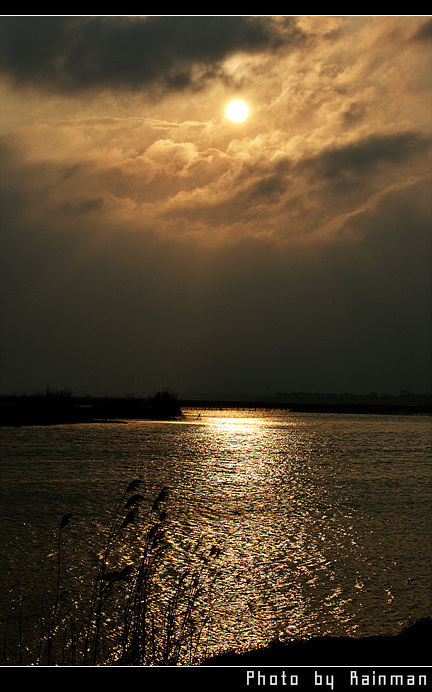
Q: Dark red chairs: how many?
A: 0